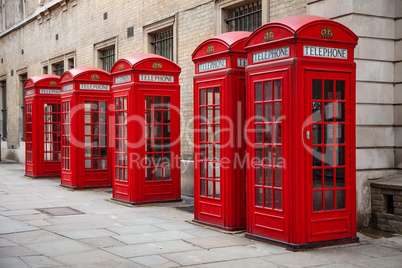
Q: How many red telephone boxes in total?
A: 5